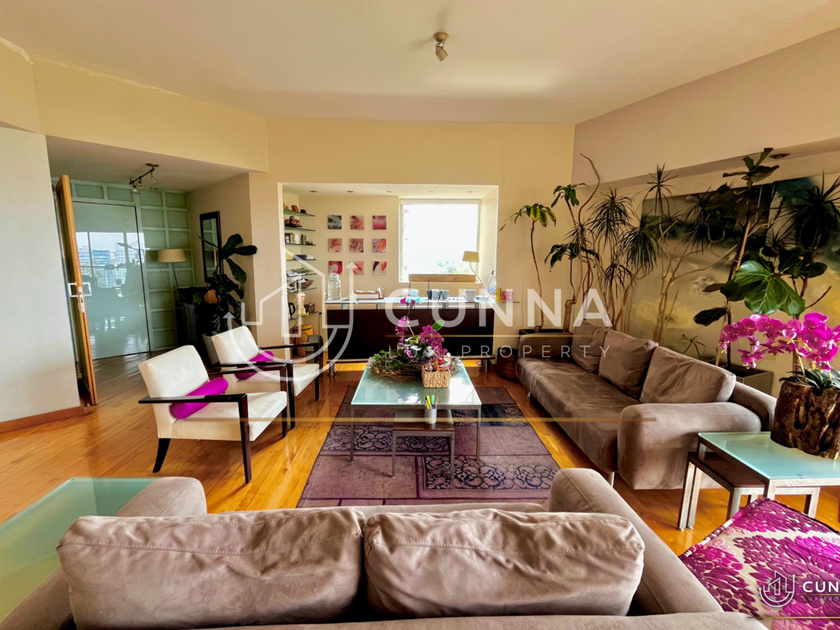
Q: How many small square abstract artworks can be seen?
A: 9